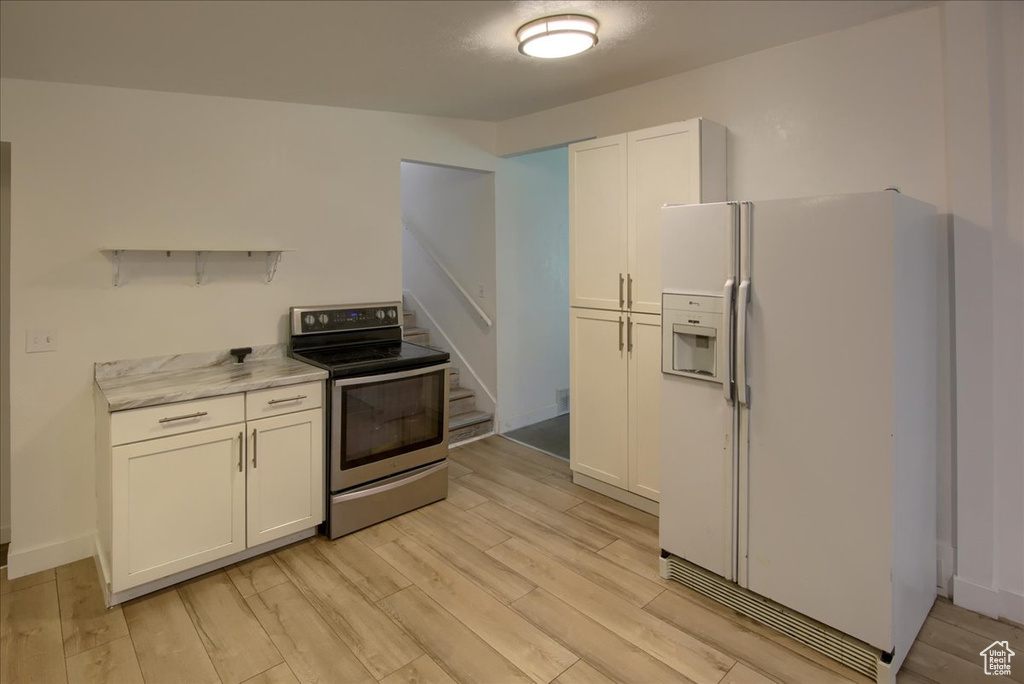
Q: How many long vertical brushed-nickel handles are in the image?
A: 6